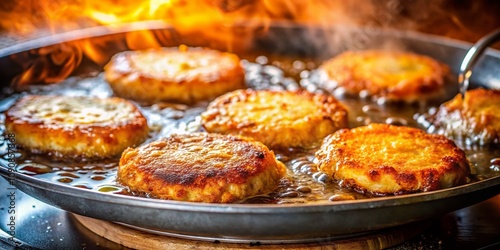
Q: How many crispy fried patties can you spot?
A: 7